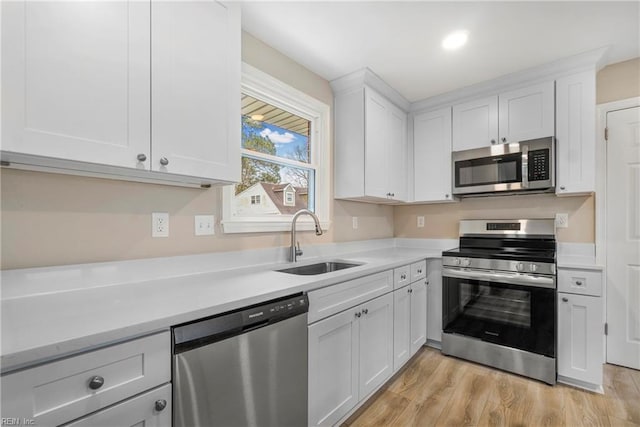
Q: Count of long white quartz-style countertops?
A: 1